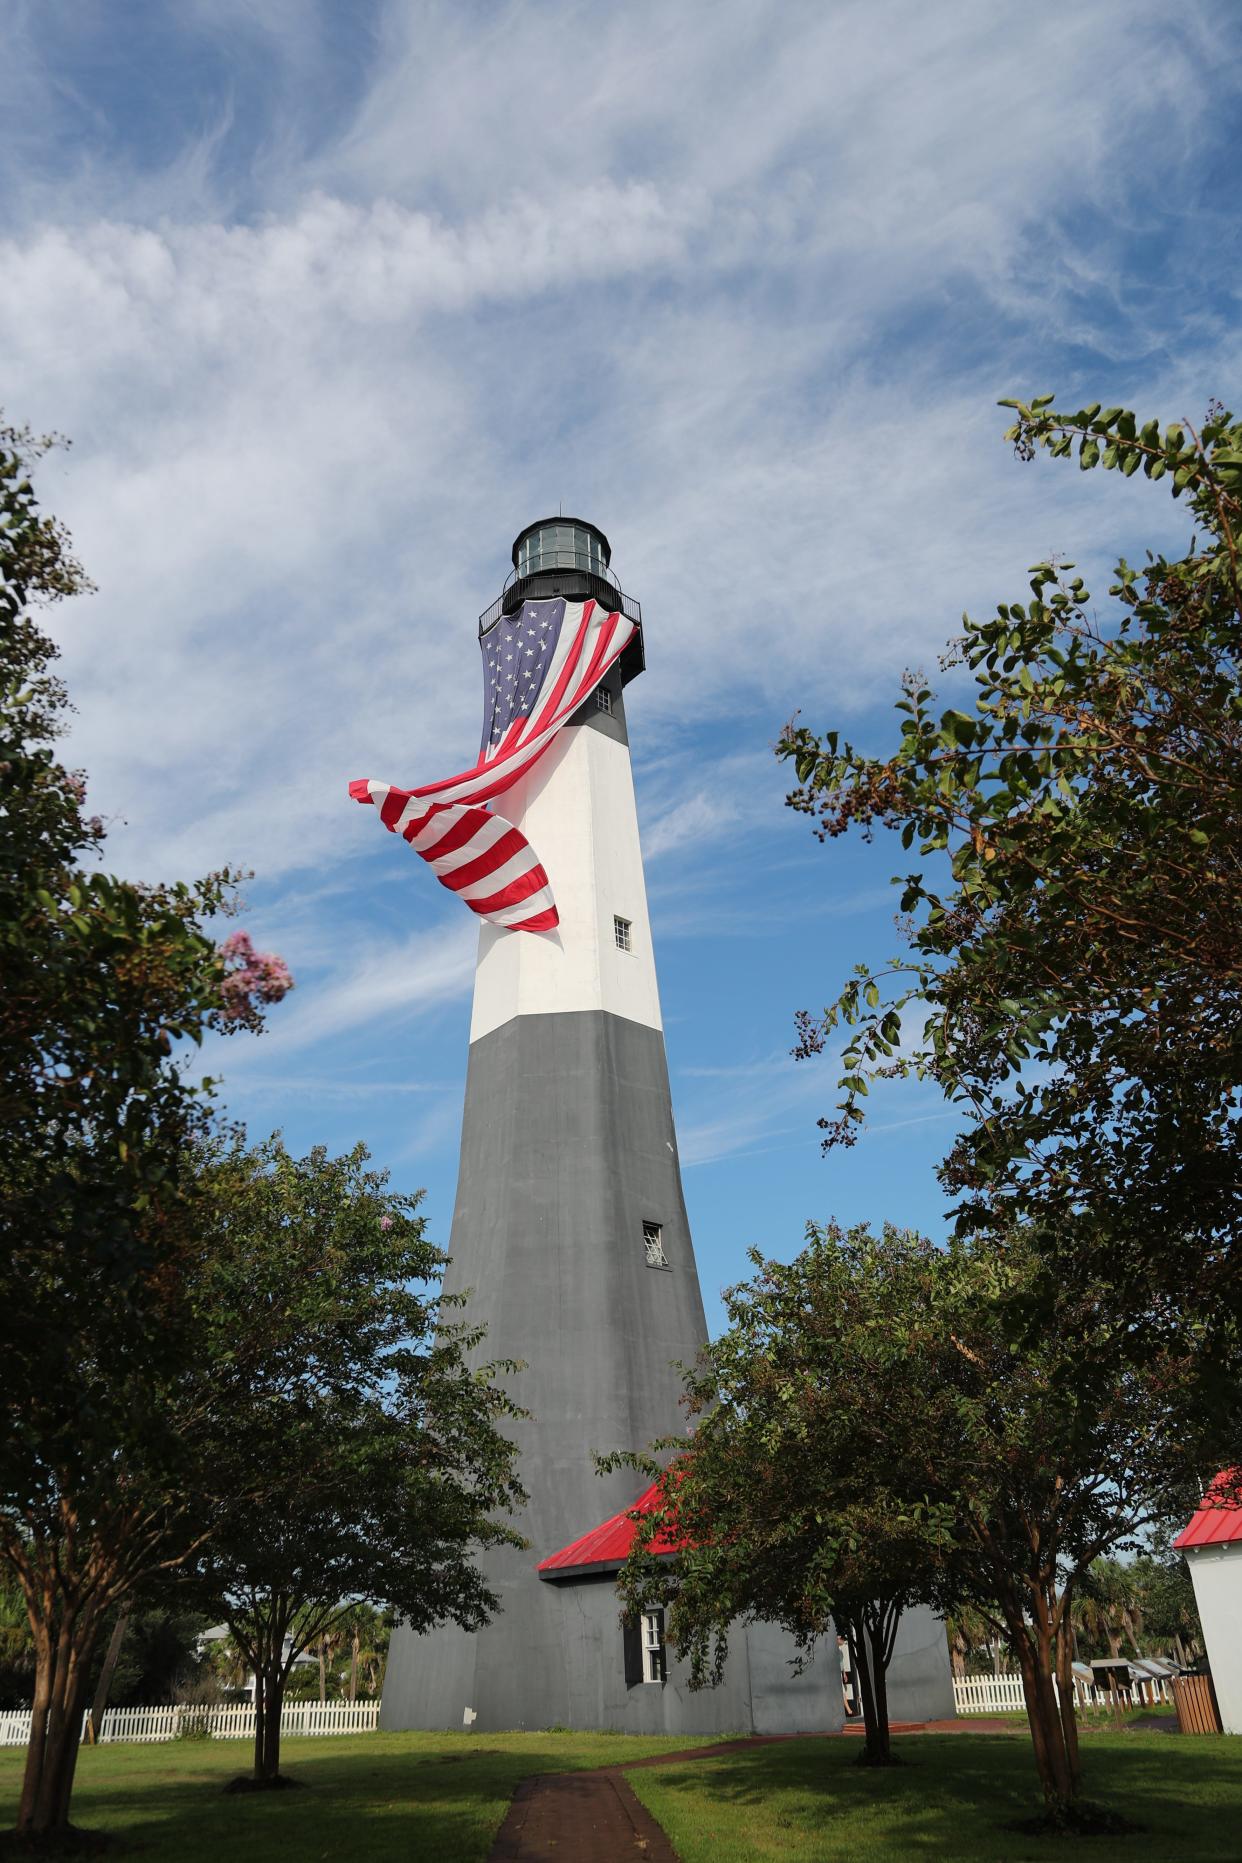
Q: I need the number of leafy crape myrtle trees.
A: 4